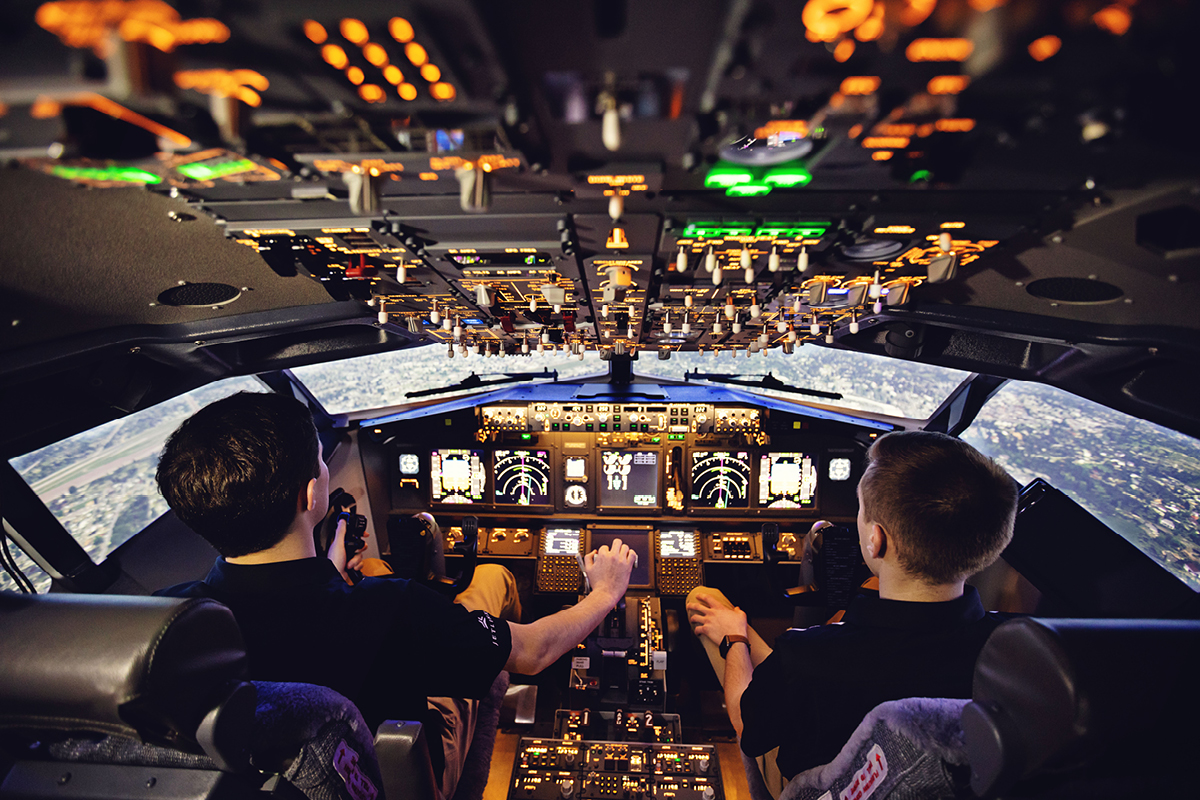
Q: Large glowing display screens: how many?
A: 5